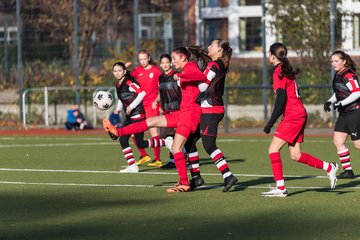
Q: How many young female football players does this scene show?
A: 7